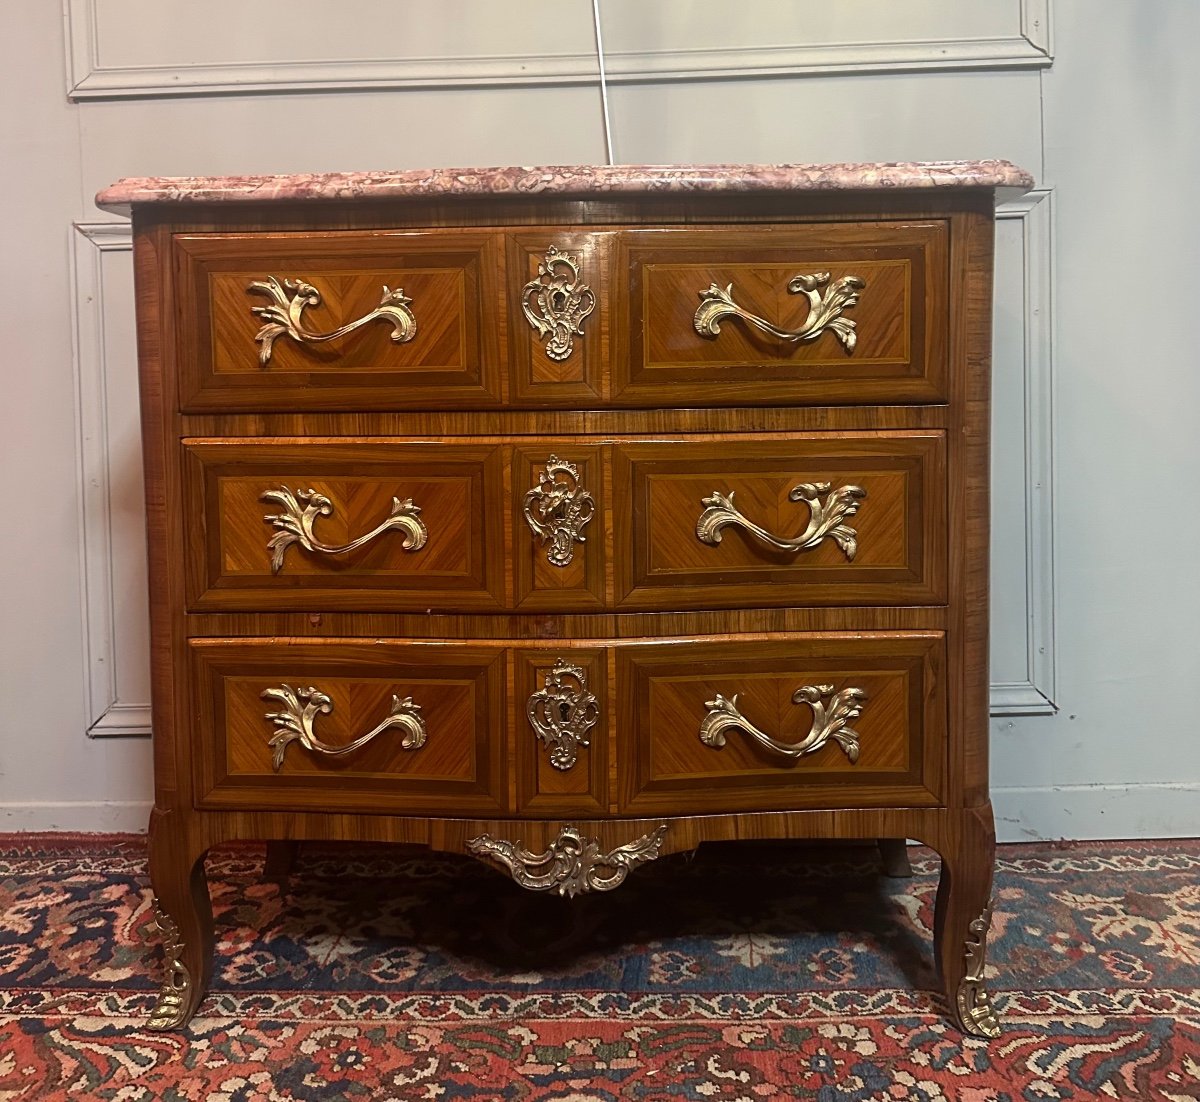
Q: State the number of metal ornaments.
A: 12